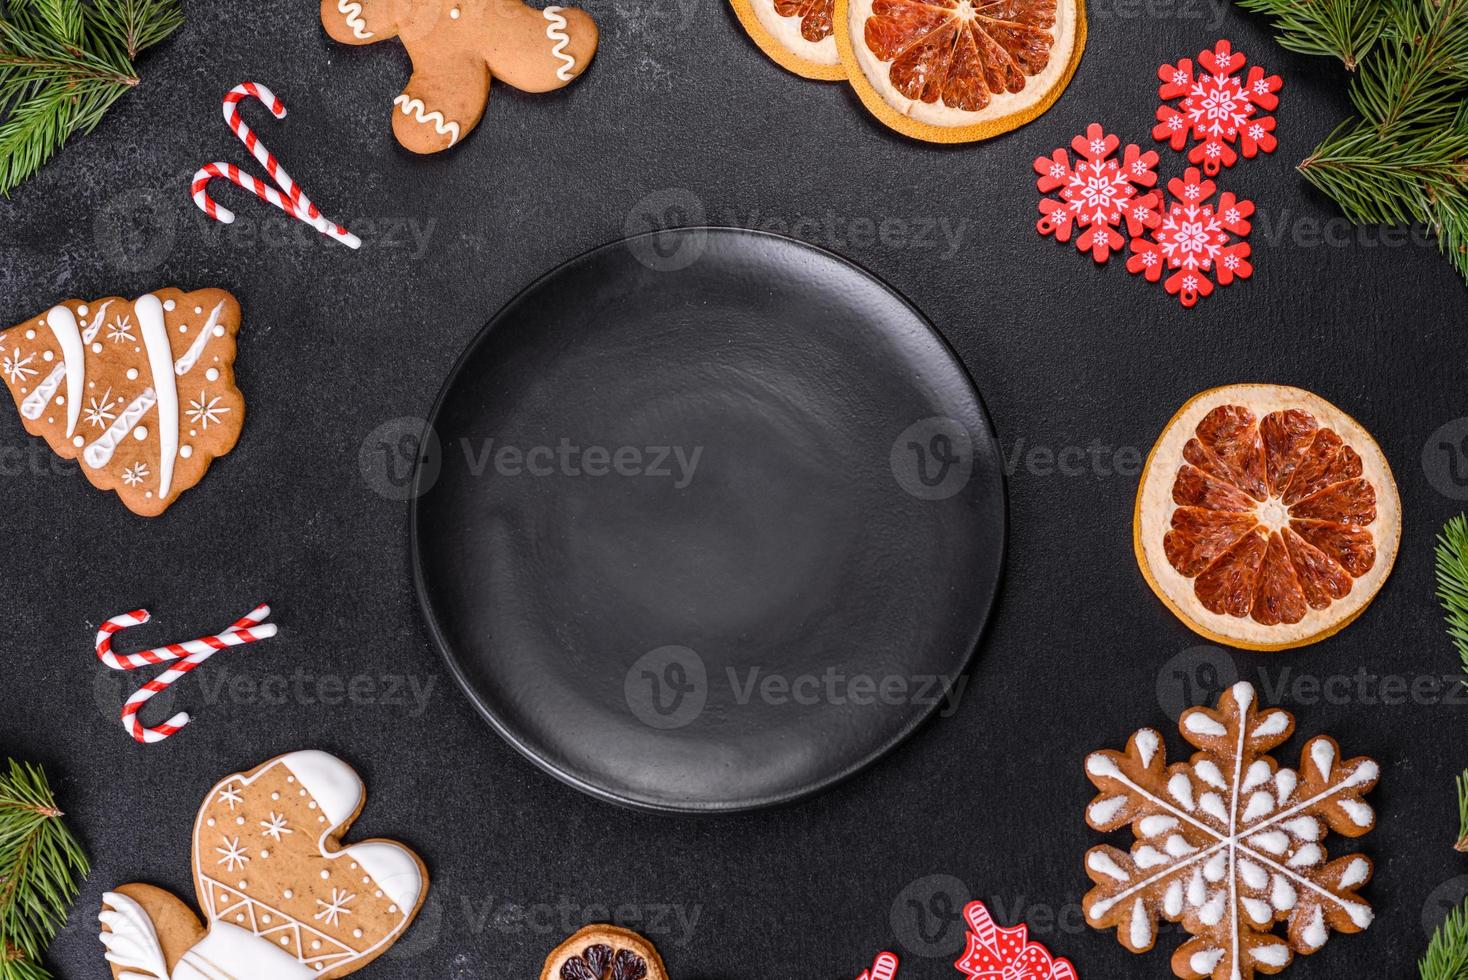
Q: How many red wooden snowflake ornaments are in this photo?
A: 3